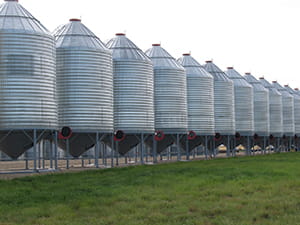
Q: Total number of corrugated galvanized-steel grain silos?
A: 12